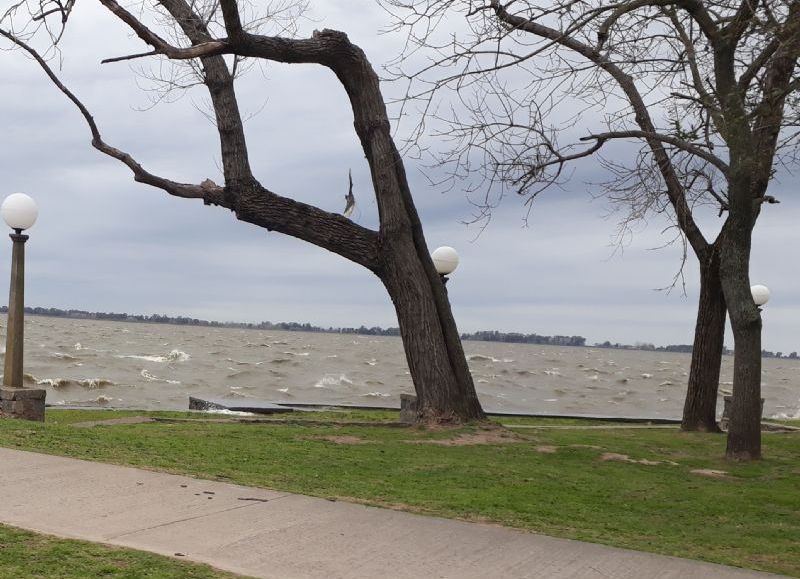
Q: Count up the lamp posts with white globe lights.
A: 3